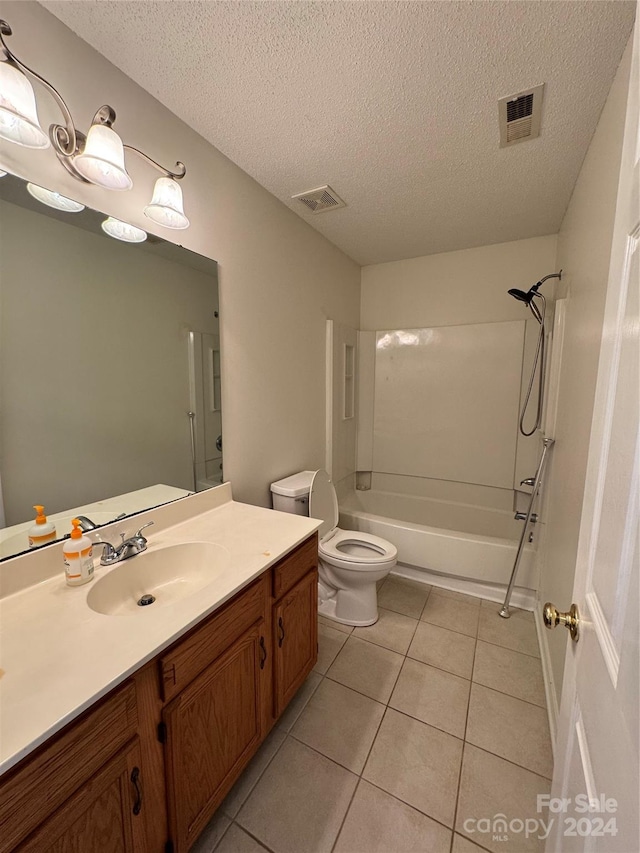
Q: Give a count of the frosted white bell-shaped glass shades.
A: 3